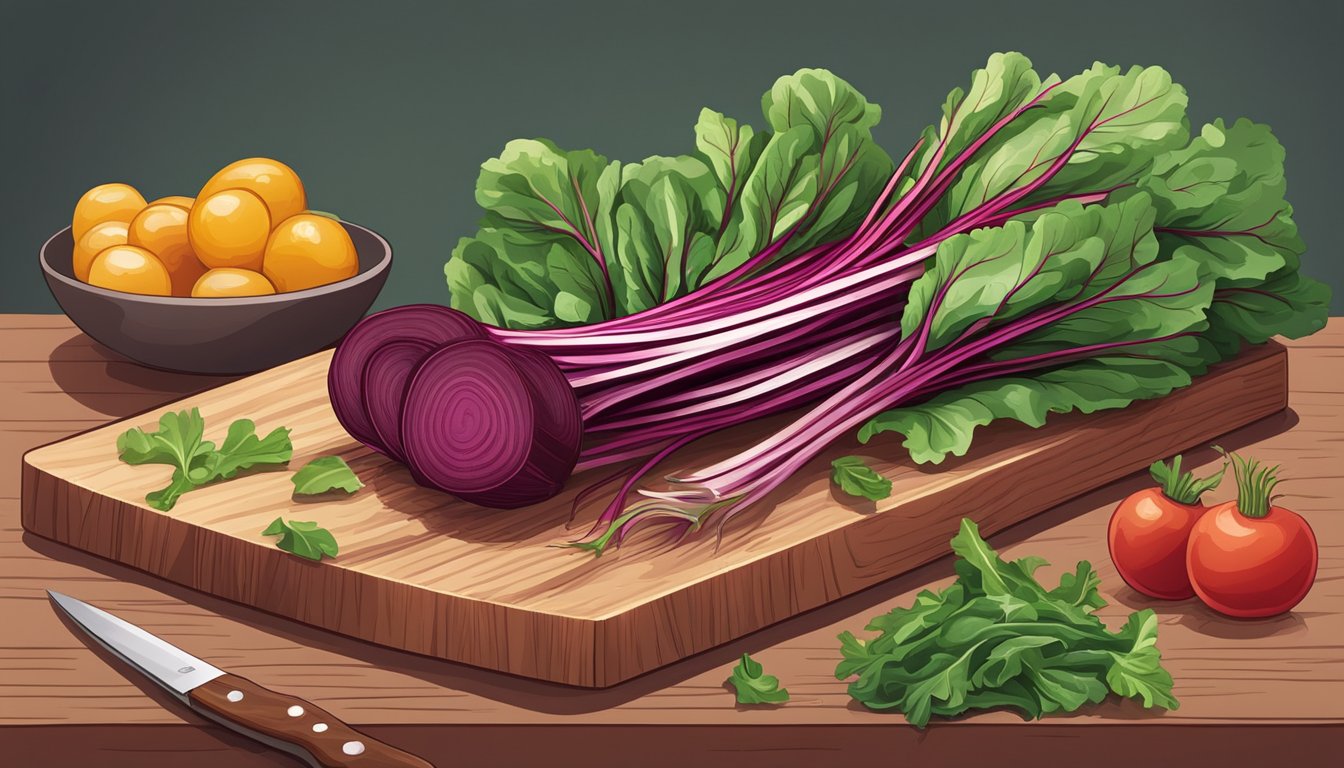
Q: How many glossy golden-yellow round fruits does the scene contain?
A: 9